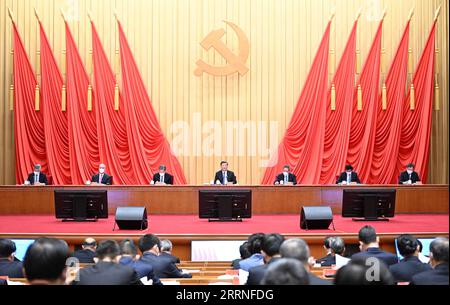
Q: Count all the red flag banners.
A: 10